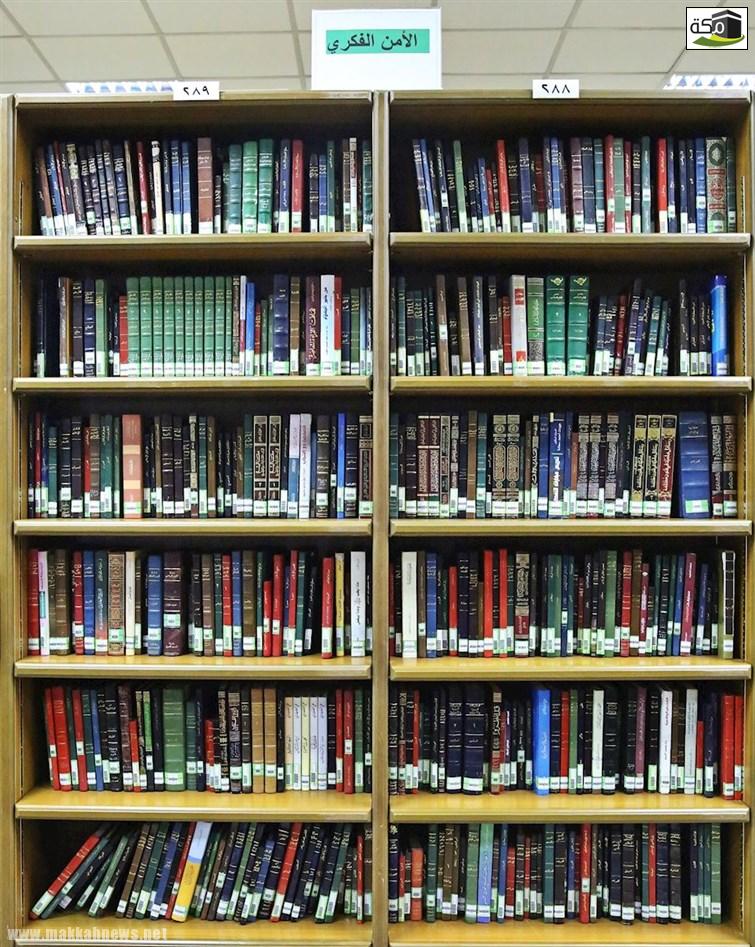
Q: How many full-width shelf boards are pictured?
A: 12